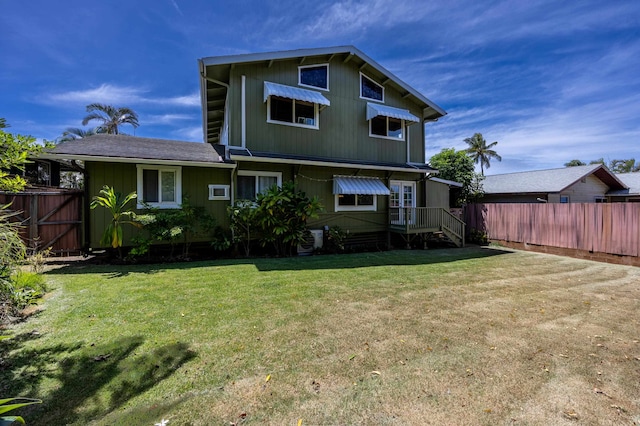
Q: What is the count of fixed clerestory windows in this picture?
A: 2